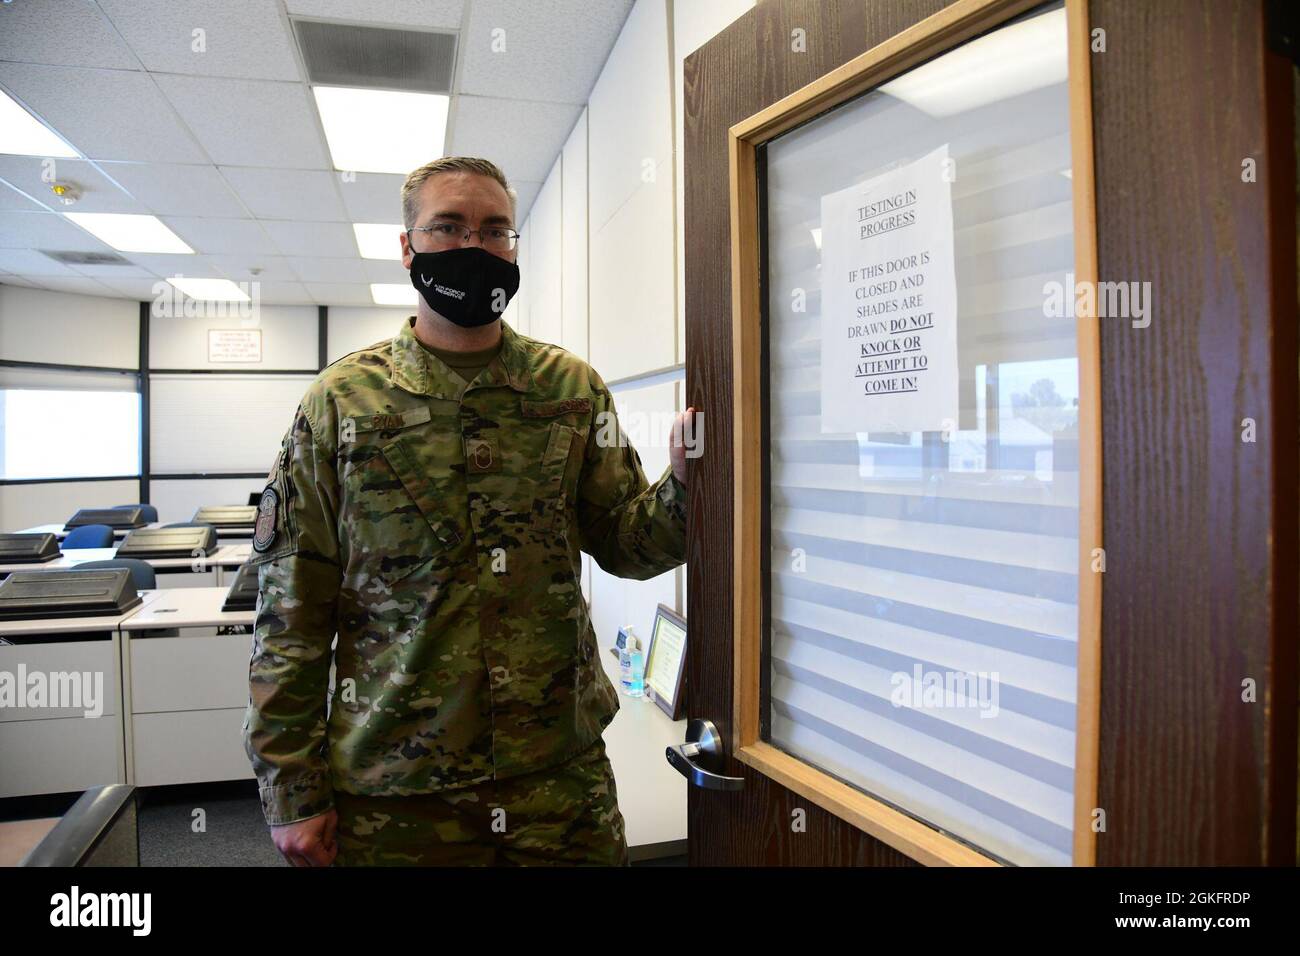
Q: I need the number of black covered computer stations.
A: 6